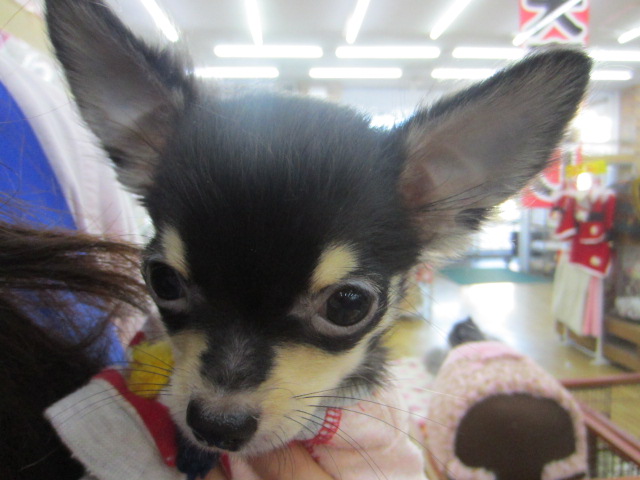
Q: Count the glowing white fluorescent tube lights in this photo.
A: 14